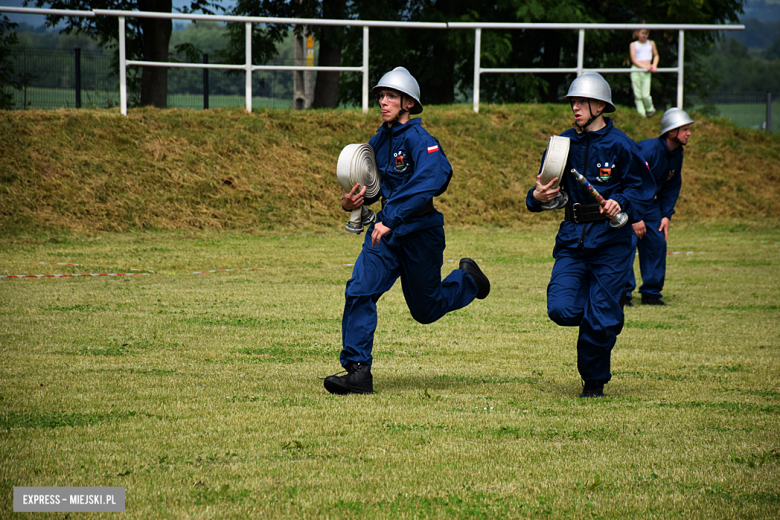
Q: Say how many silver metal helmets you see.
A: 3